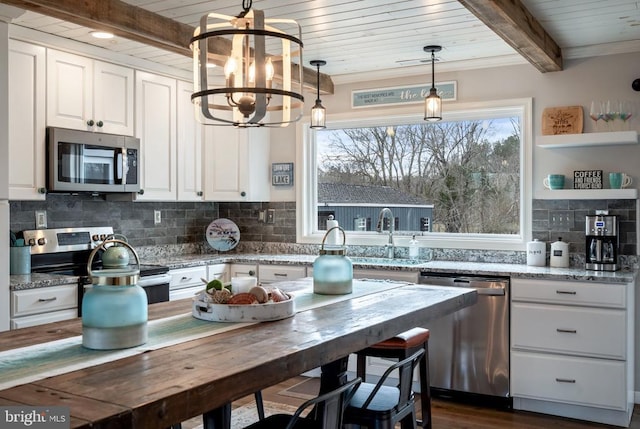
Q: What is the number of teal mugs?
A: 2